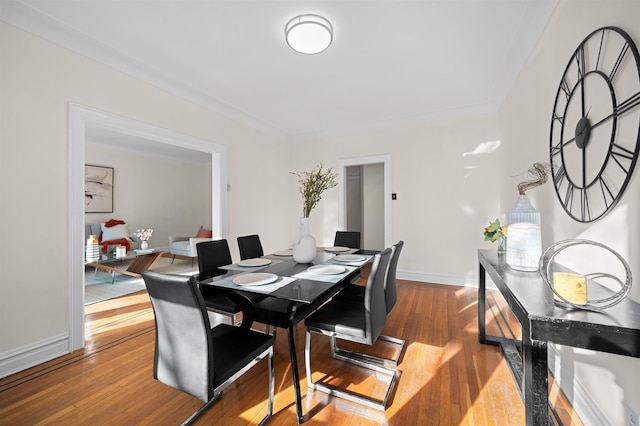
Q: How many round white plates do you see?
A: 6